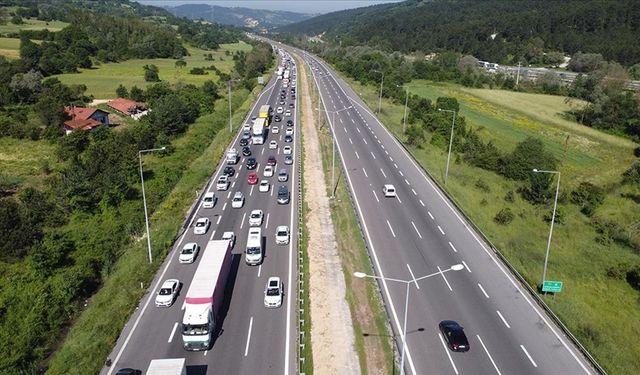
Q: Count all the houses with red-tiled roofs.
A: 2